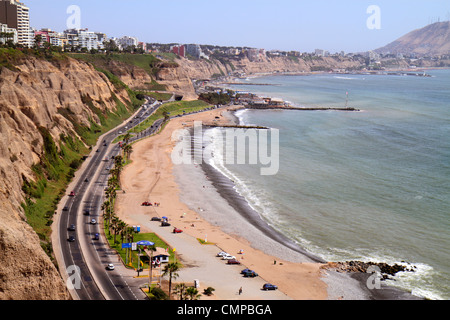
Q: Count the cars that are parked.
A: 10